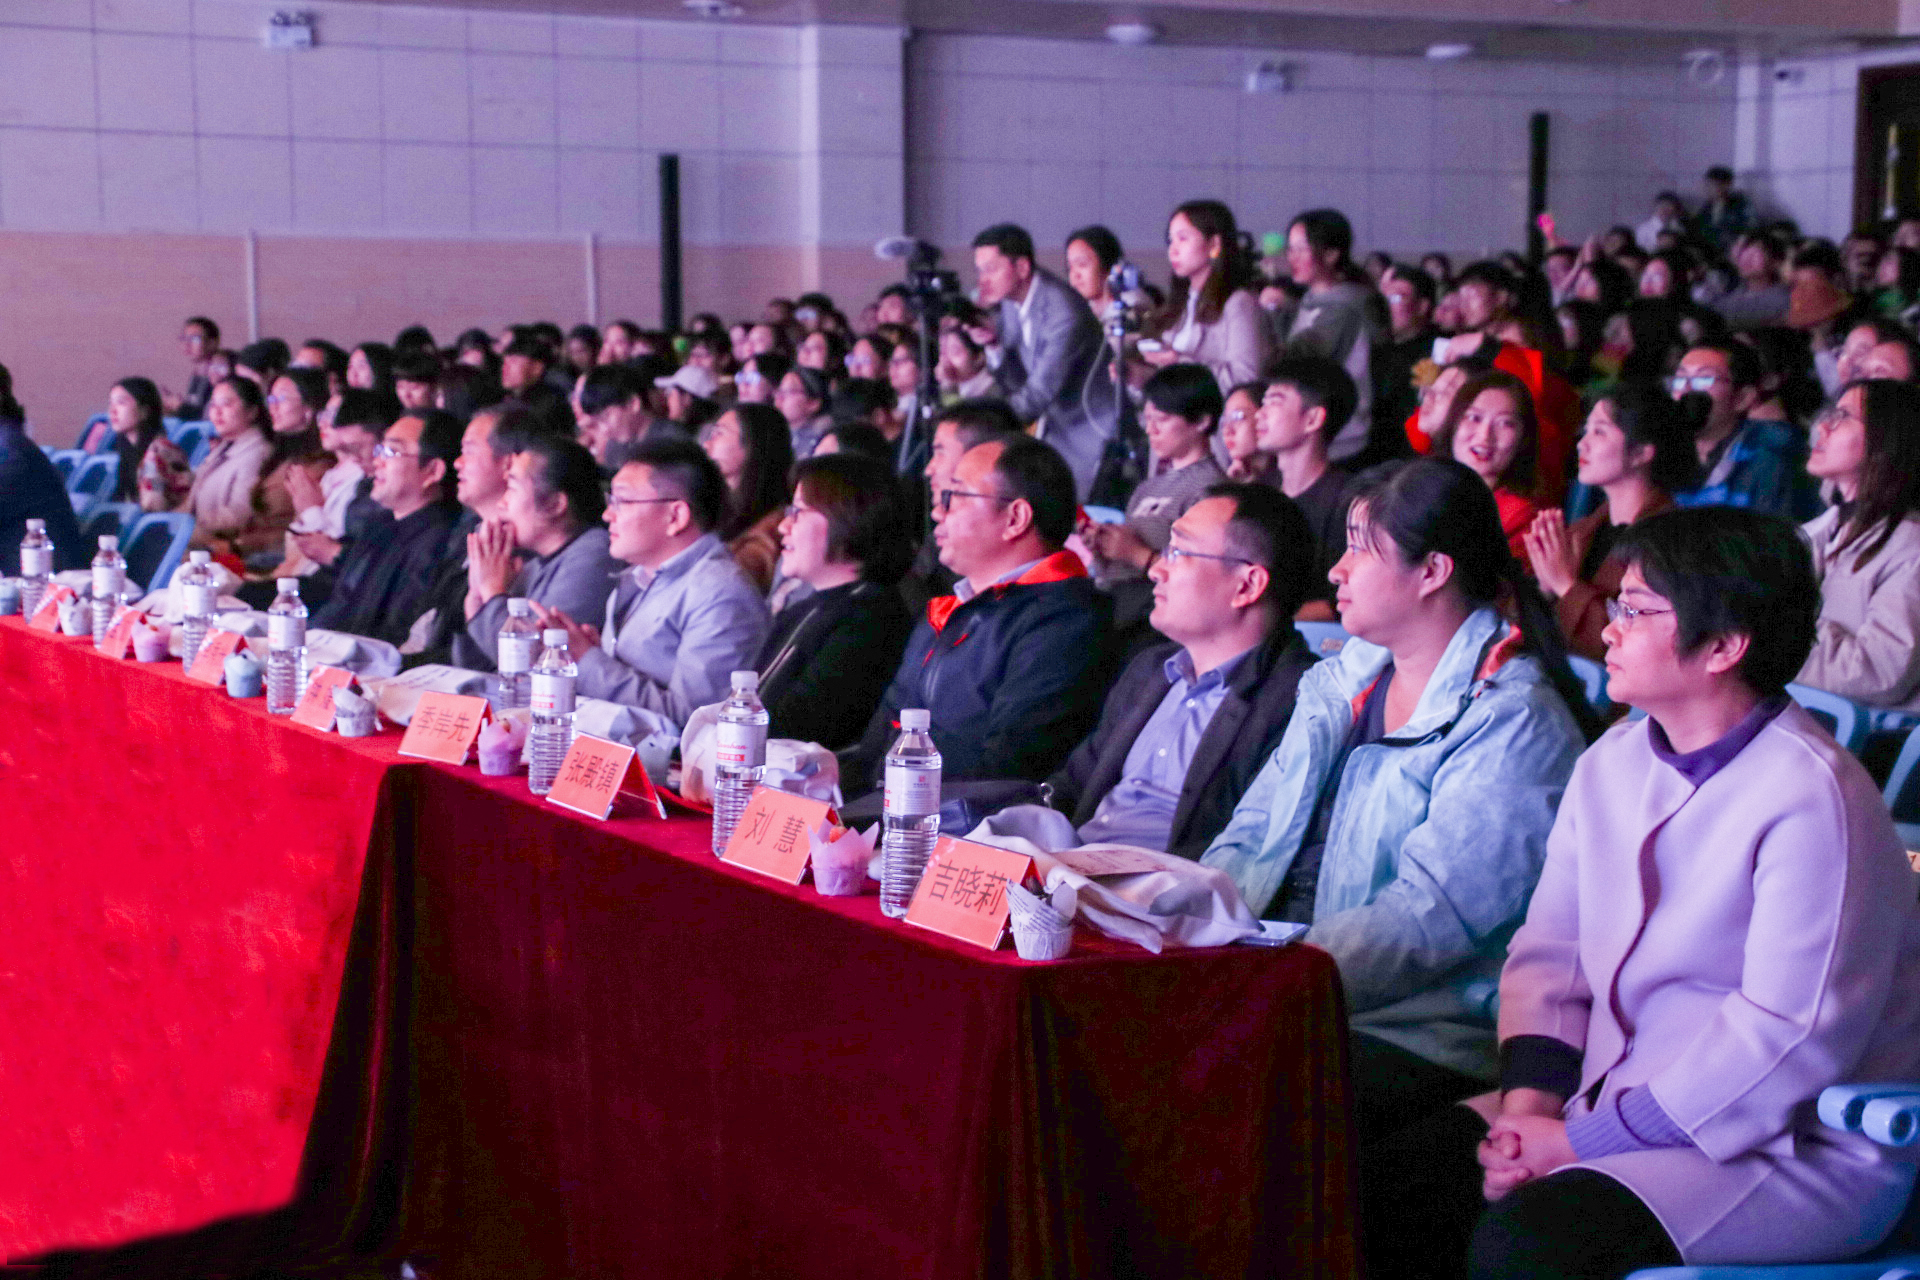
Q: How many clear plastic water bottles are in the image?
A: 8